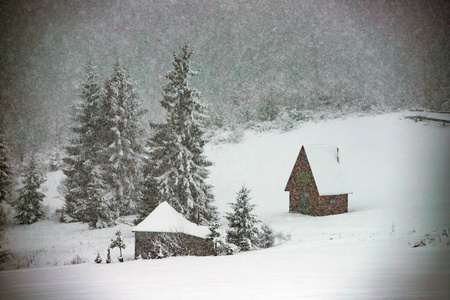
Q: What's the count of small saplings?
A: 3